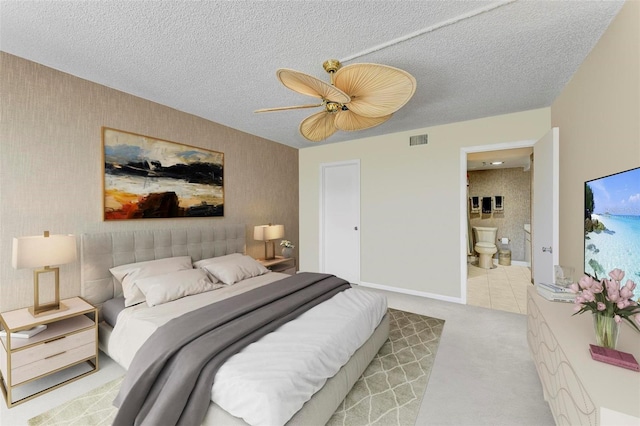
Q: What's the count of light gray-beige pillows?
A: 4